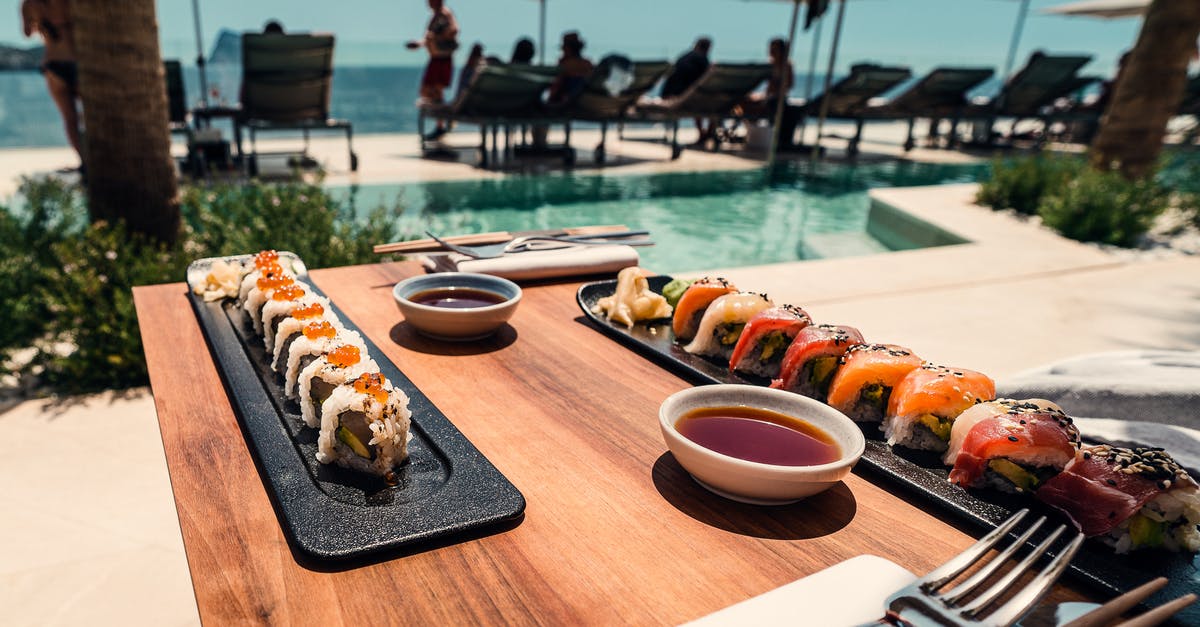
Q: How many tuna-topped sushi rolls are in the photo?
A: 4